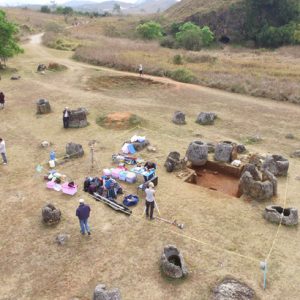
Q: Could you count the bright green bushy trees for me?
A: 3